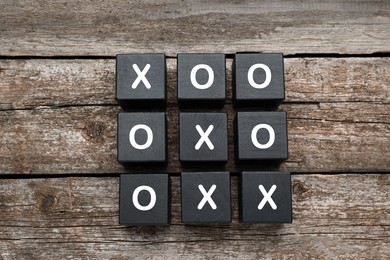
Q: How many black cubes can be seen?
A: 9